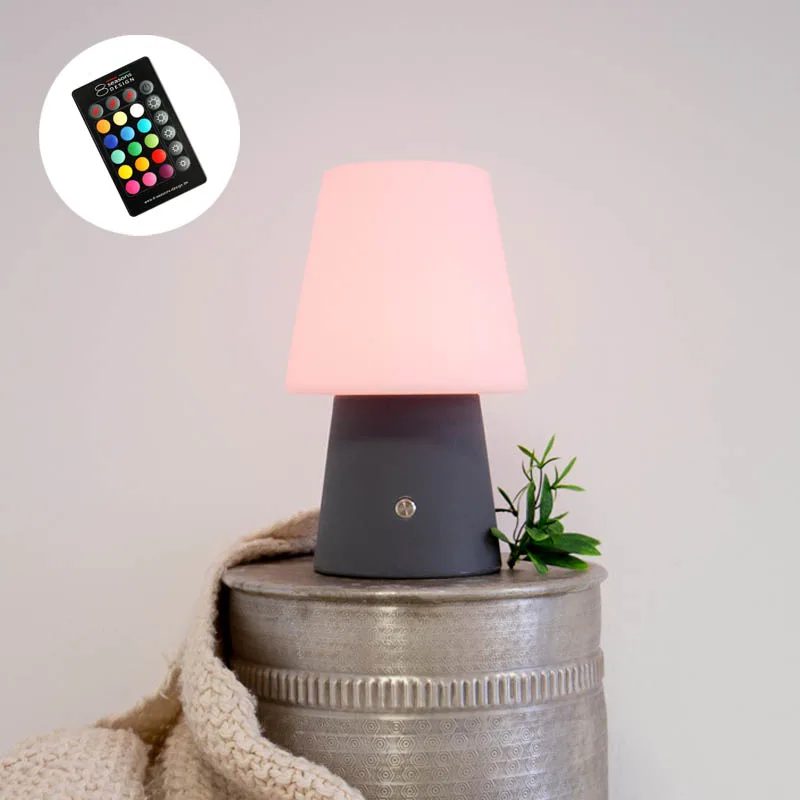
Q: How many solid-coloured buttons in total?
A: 15